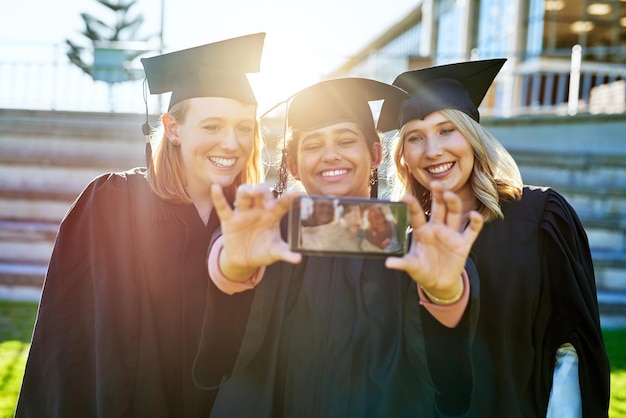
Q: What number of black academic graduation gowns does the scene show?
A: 3